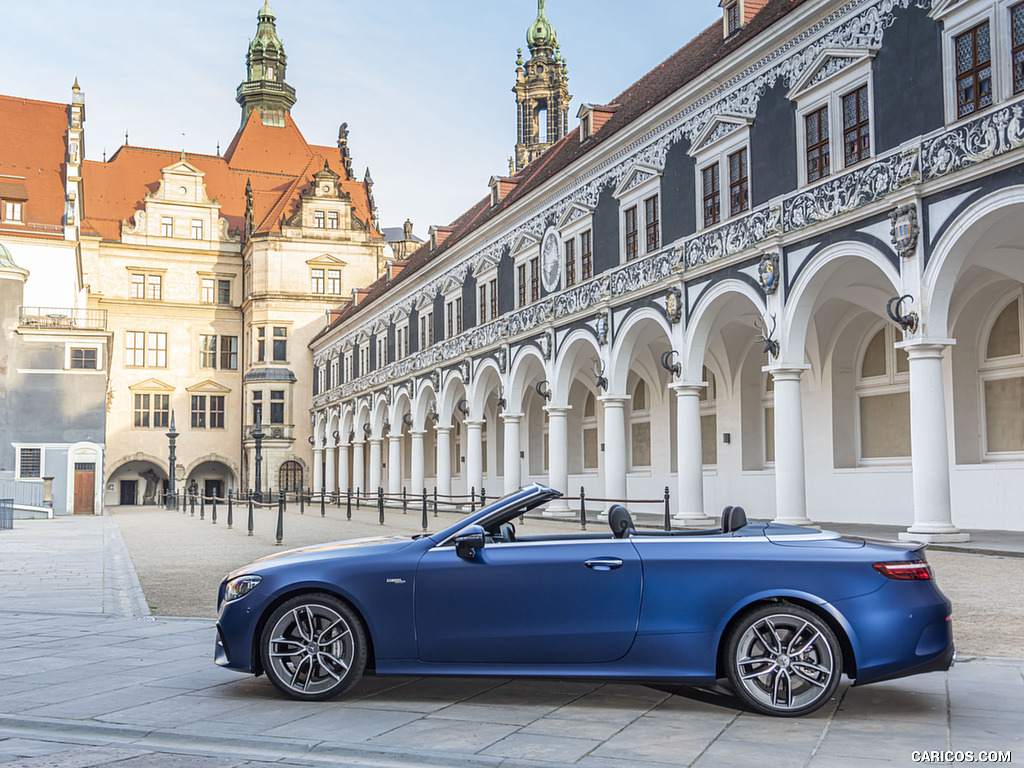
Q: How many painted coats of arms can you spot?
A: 15